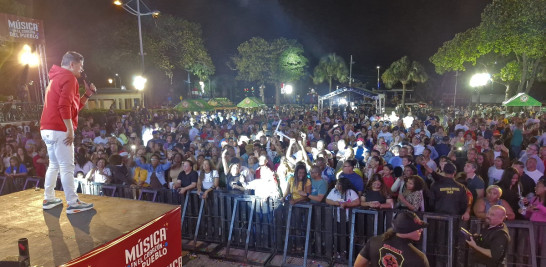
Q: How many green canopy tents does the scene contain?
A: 4